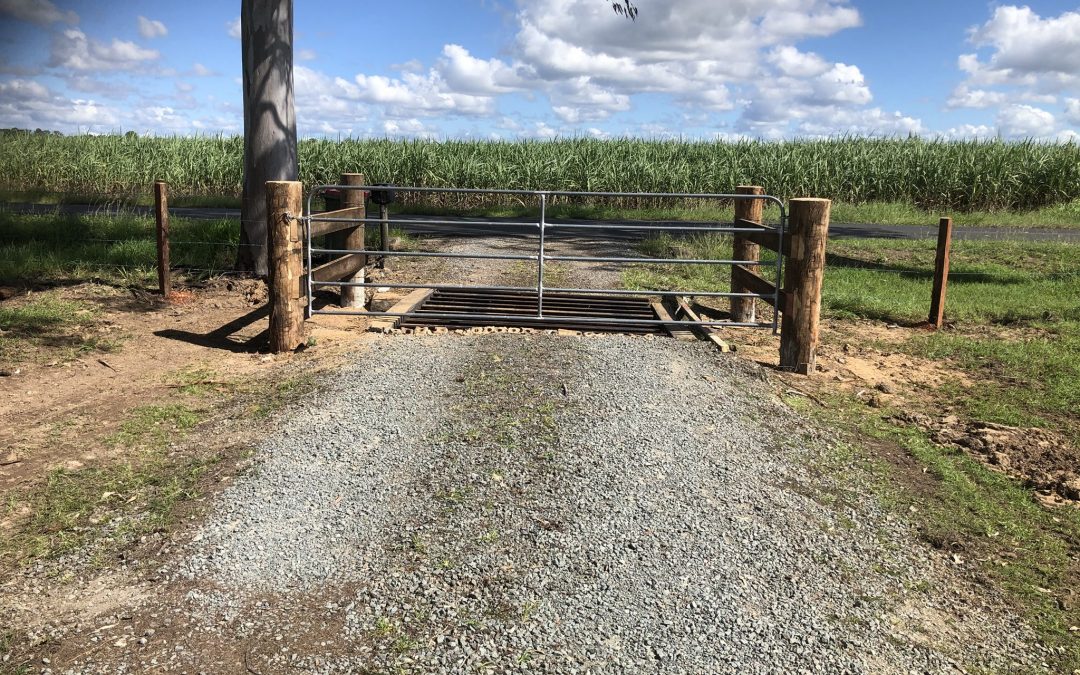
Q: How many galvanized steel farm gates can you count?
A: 1